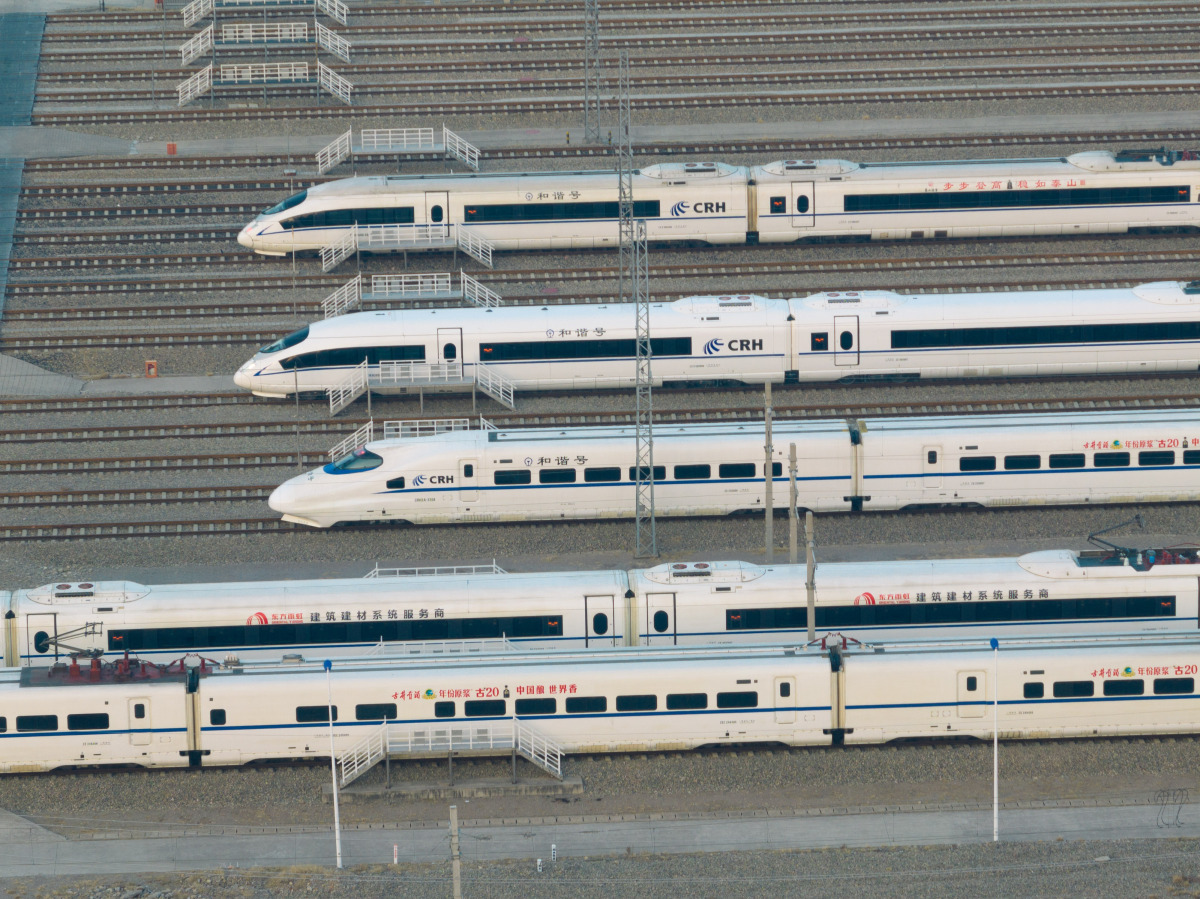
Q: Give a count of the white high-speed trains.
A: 5